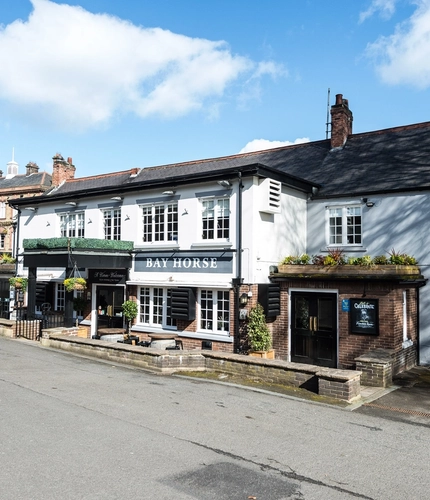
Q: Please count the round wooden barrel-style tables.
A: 2